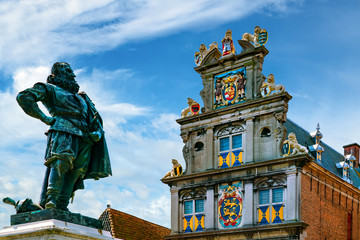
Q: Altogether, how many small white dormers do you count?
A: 4